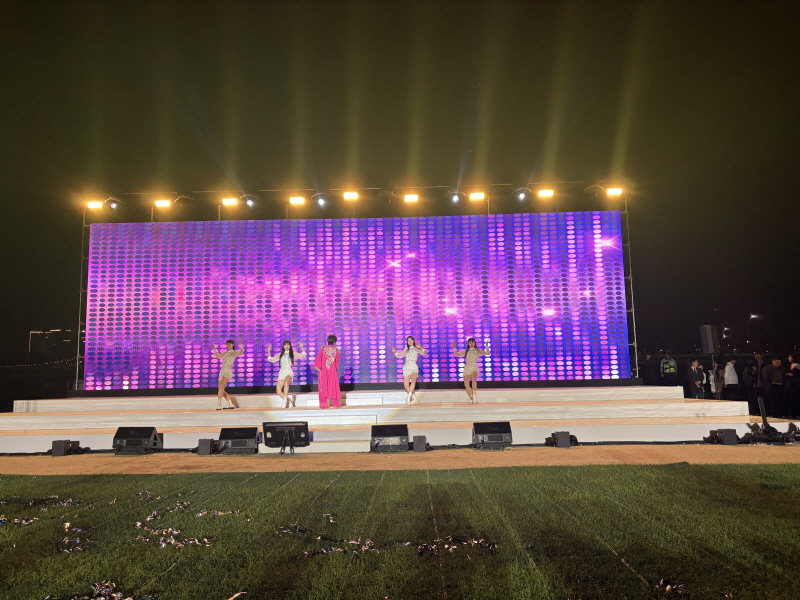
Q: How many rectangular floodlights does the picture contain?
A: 9